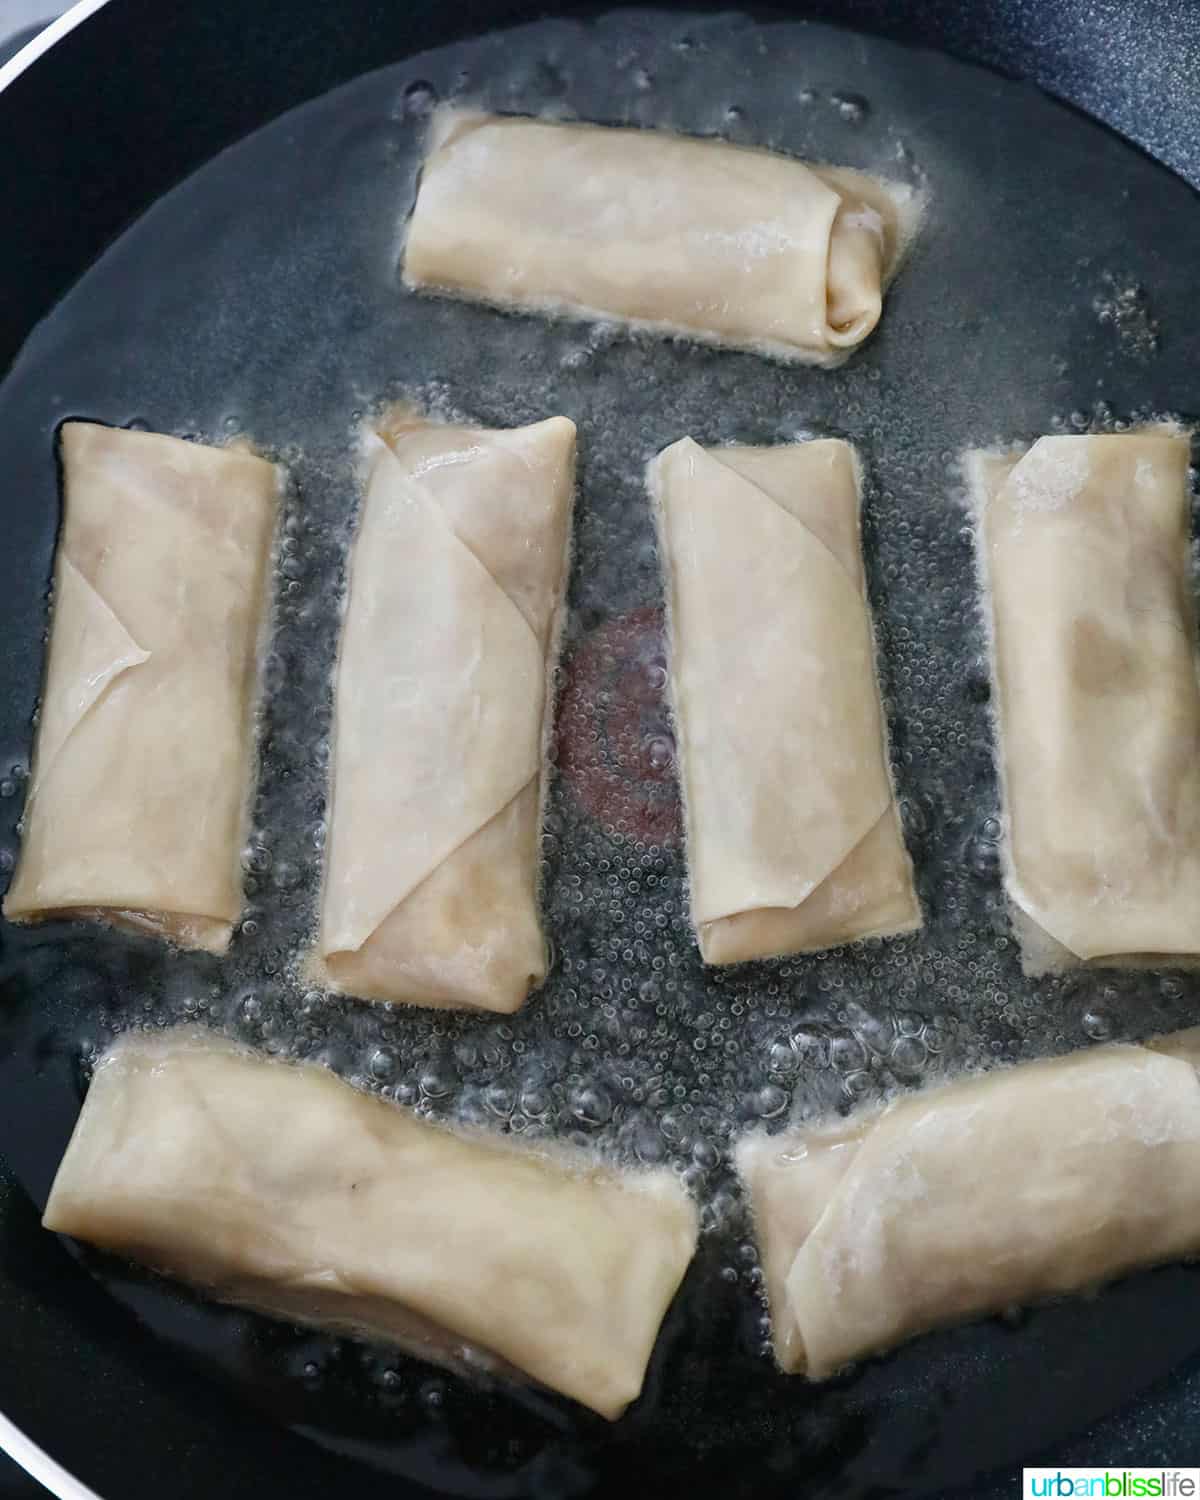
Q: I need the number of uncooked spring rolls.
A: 7